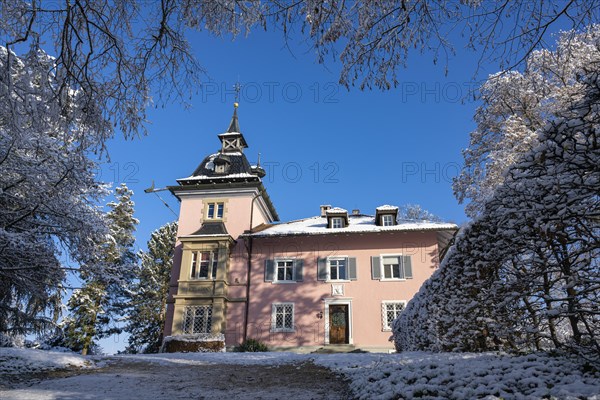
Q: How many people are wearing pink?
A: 0